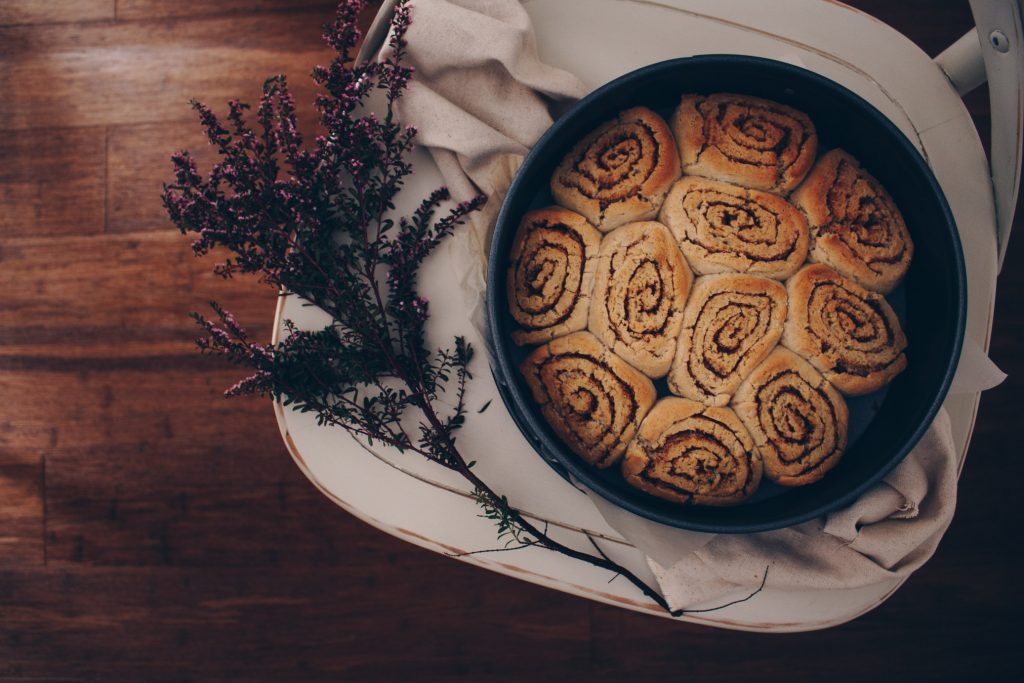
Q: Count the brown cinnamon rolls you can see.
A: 11